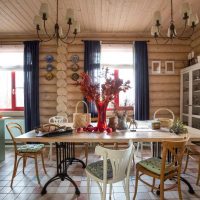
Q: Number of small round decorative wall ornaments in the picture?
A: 6